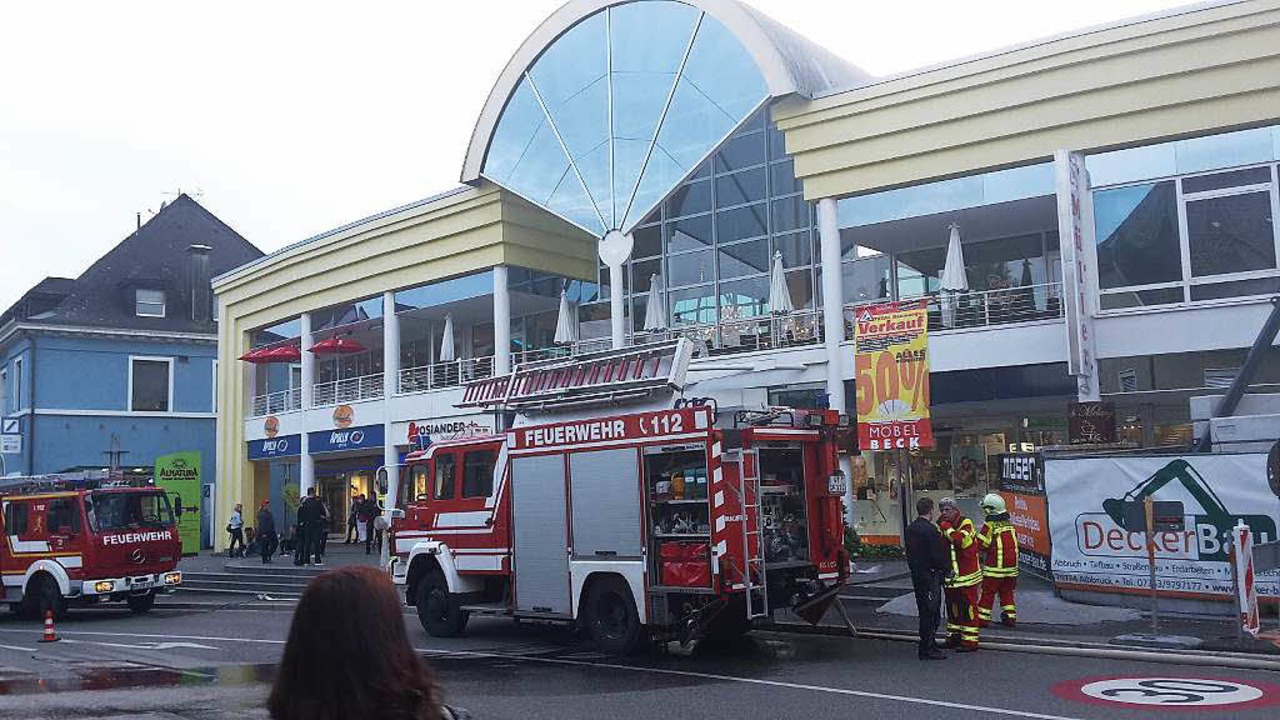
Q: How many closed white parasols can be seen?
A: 5